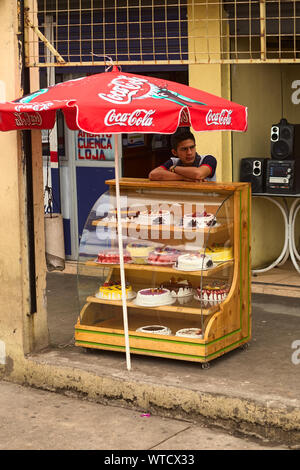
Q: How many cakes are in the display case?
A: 14